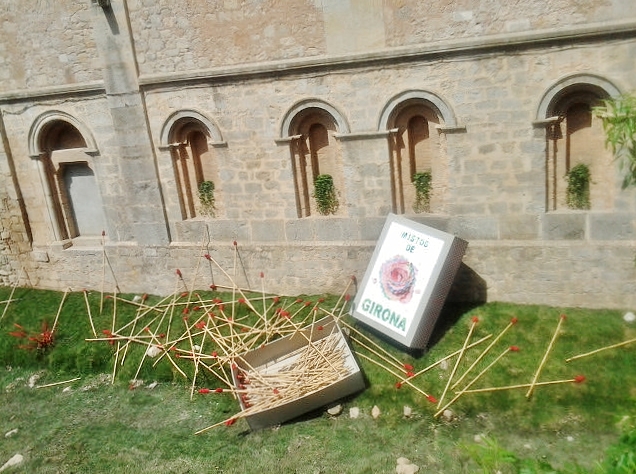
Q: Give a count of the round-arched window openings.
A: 5